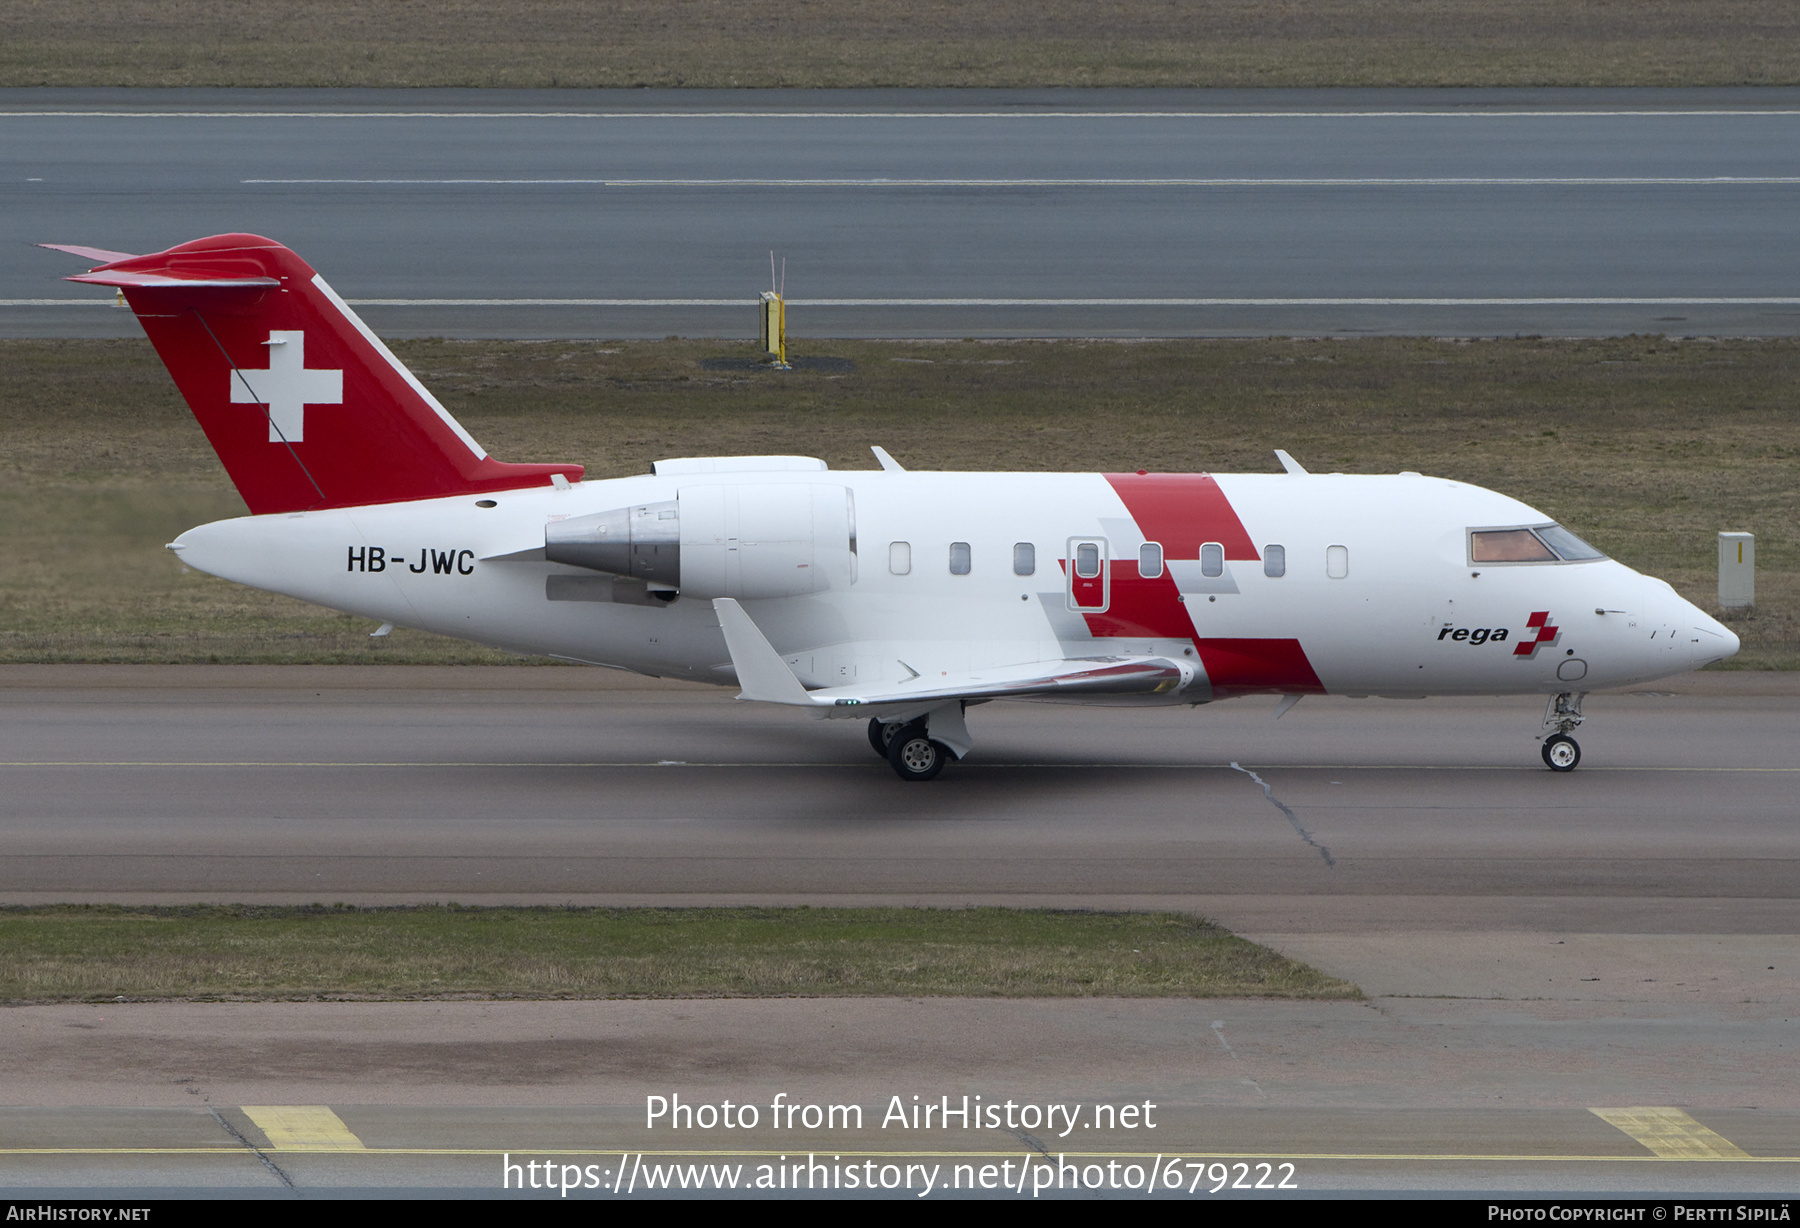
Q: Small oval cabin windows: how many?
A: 8